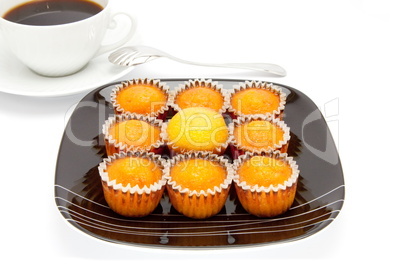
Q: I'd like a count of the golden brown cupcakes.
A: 8